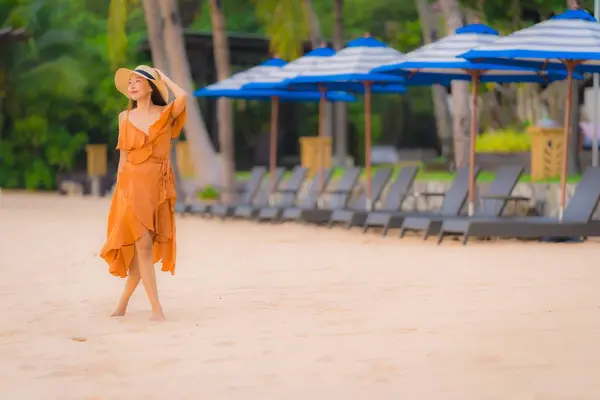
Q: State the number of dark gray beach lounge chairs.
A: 10